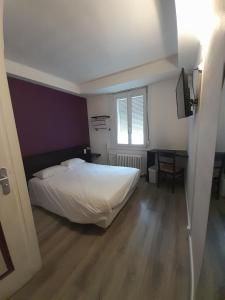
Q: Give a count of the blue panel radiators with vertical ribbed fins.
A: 0